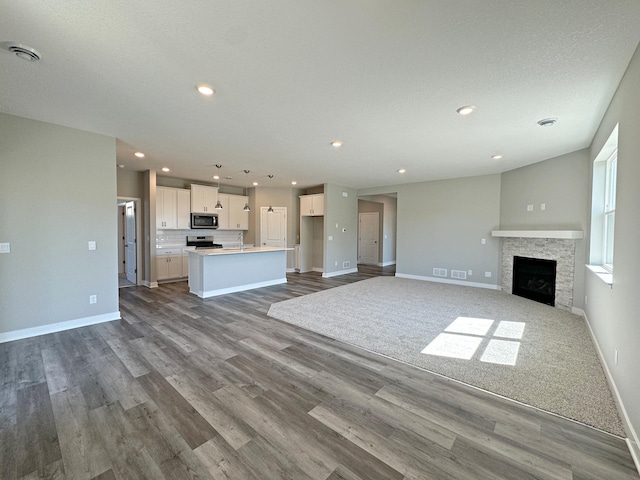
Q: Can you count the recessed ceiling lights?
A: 10